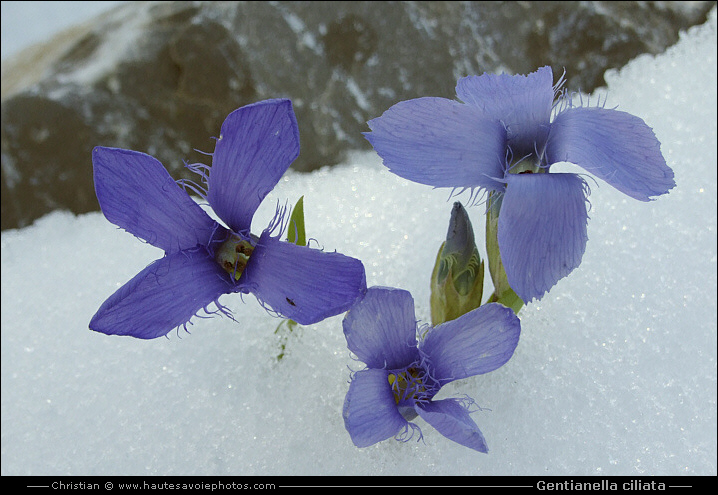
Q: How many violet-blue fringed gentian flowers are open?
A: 3